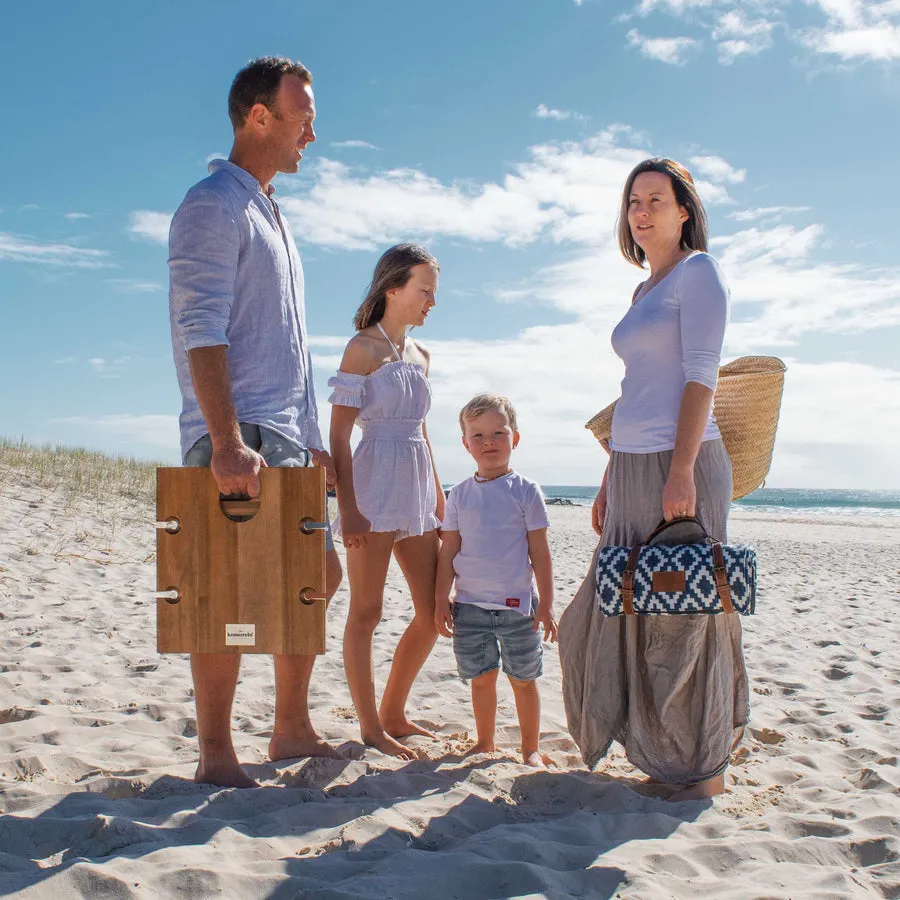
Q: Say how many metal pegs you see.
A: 4